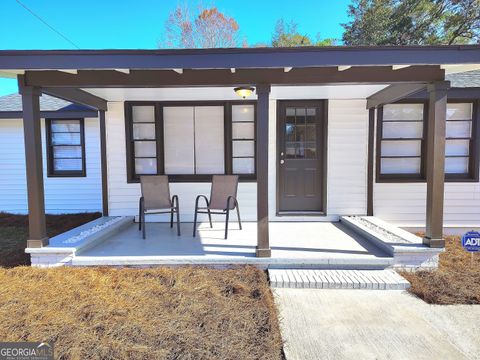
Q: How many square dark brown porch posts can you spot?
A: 3